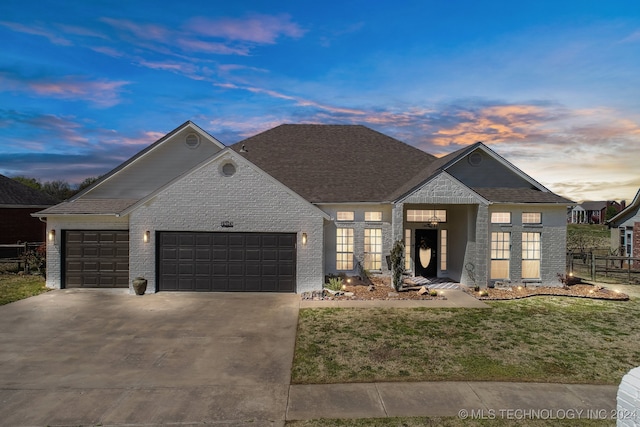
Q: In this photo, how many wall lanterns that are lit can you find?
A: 3